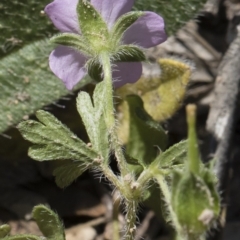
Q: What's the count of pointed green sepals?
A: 5